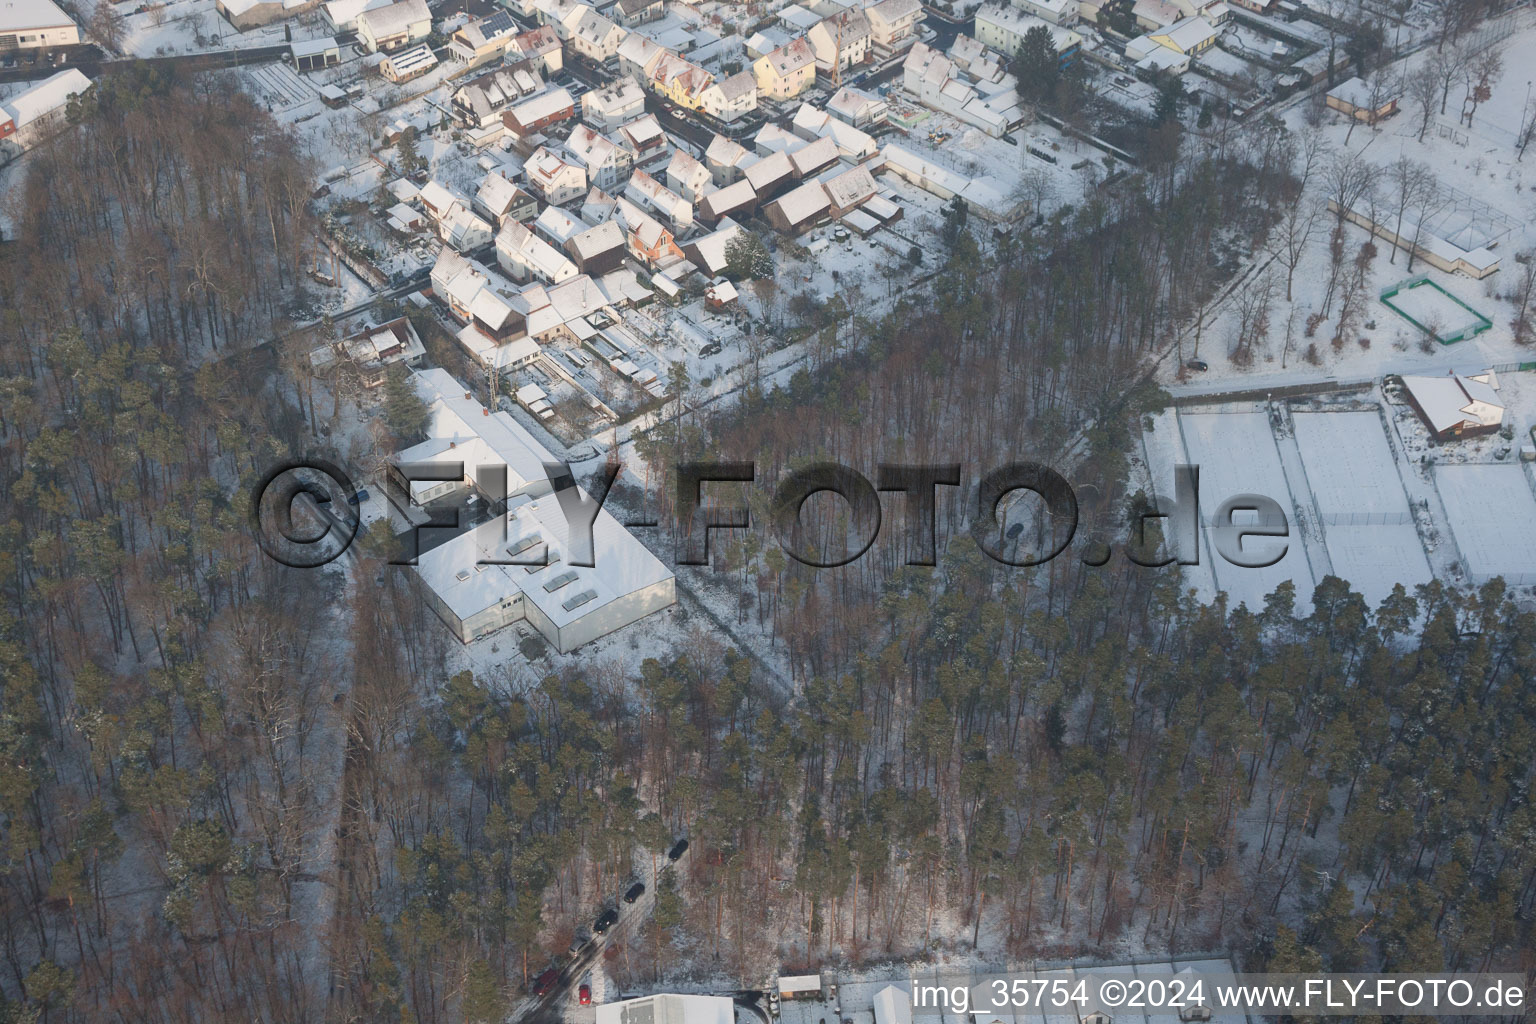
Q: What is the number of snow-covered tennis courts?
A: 5